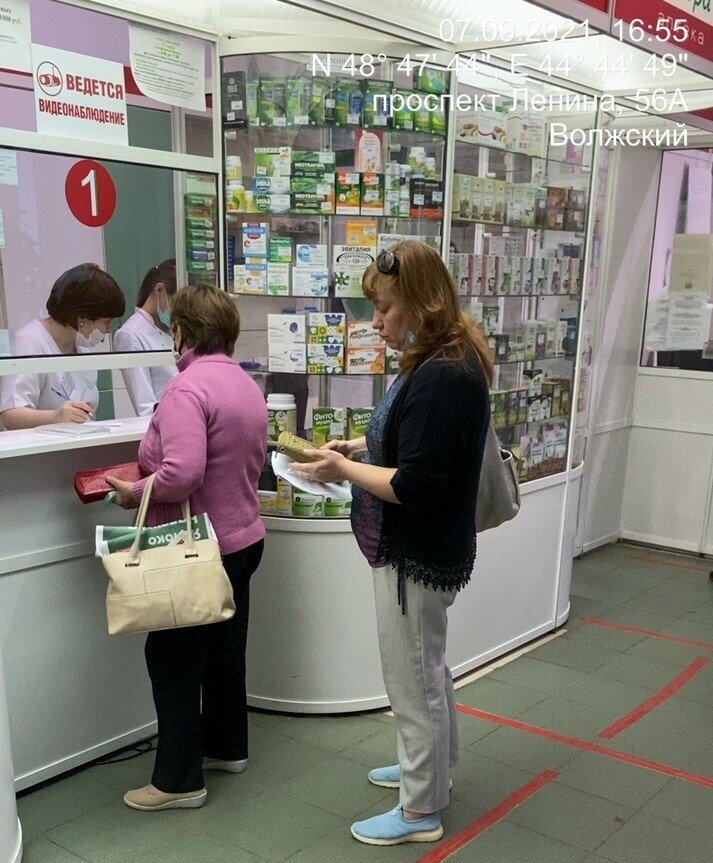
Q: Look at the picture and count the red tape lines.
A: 5